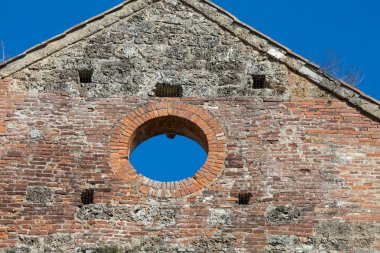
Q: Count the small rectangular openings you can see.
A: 5